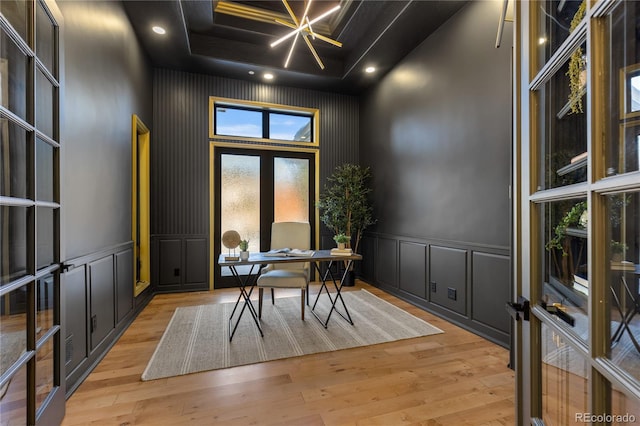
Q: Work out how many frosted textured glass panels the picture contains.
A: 2